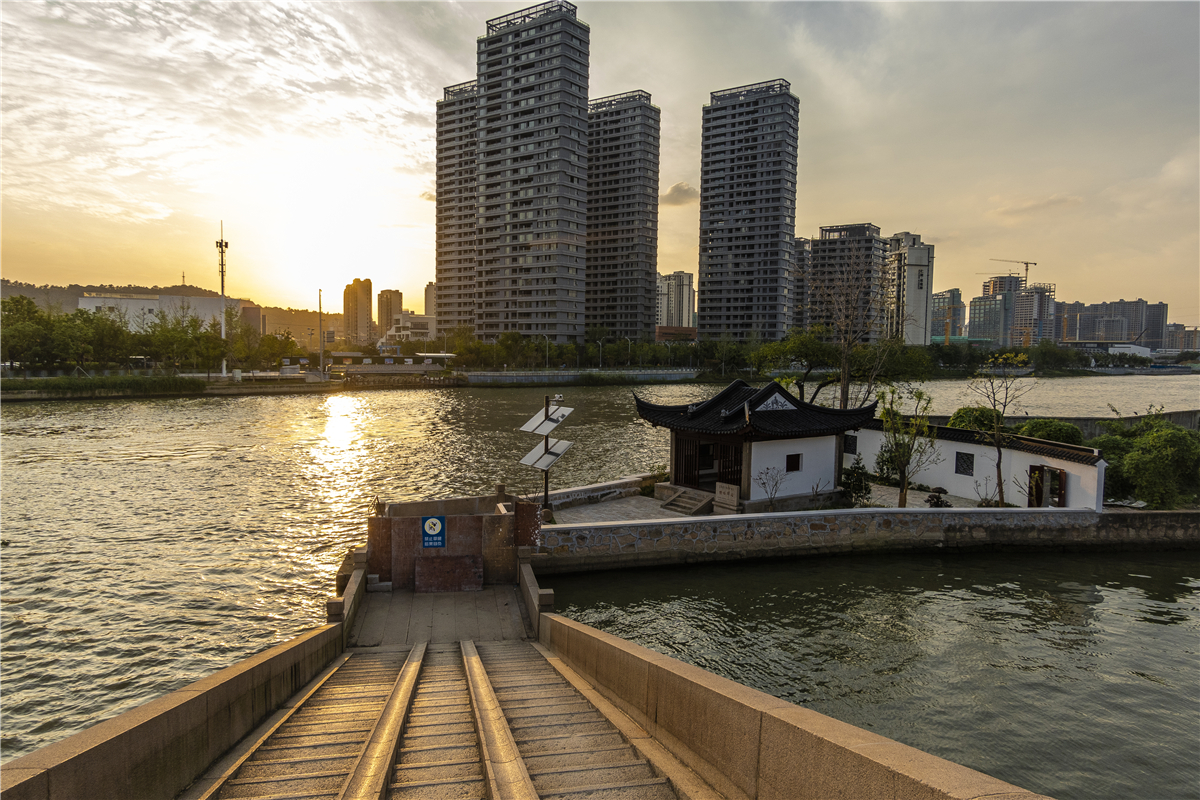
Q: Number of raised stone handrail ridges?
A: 2